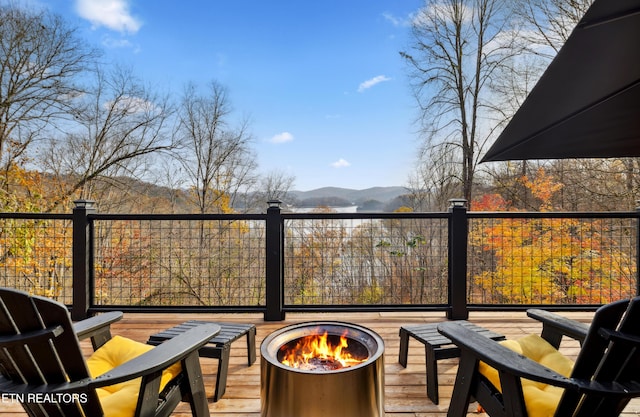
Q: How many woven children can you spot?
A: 0